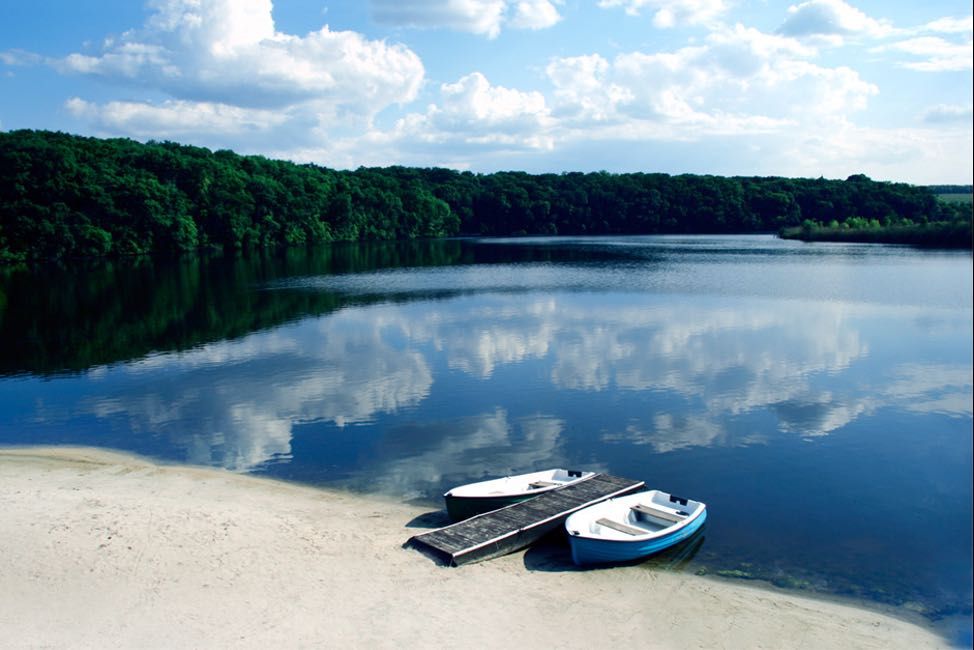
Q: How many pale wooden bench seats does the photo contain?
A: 3